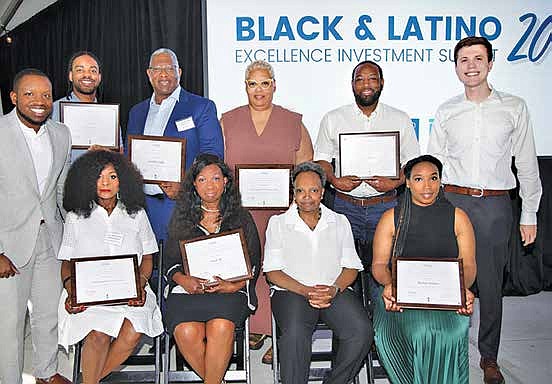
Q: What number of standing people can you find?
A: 6